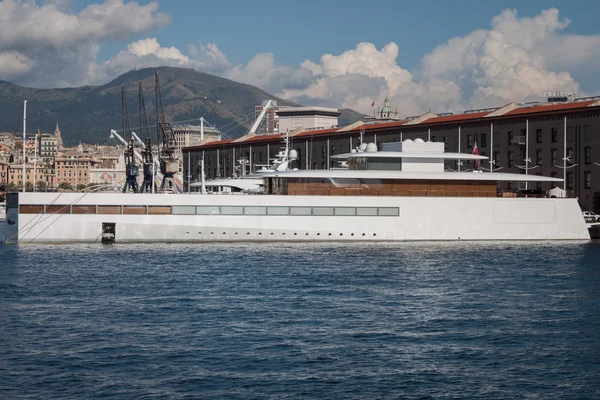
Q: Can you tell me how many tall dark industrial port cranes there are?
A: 3